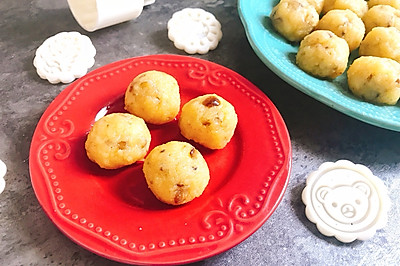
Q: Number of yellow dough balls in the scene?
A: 13